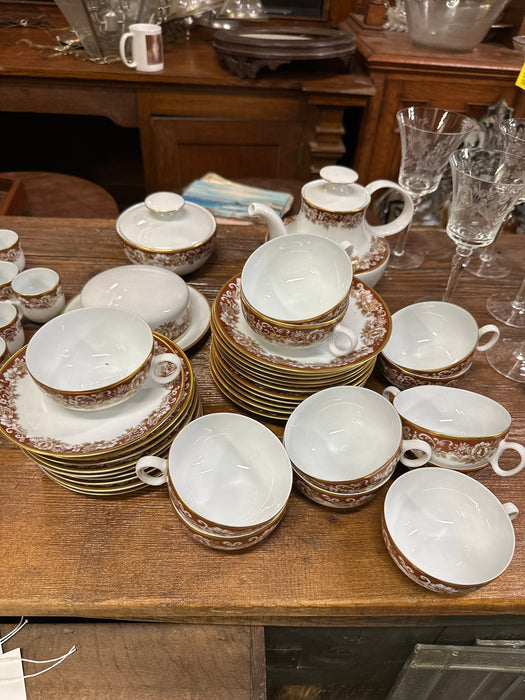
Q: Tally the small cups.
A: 5